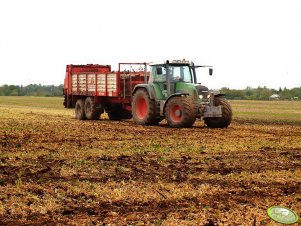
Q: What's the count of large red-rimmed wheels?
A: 2